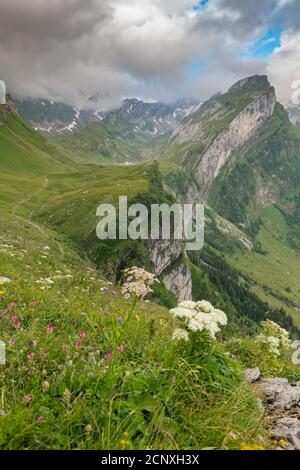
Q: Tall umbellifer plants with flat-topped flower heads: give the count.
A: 3